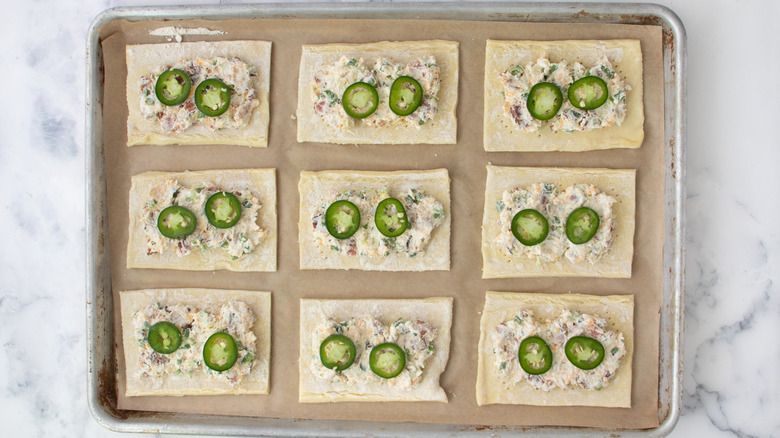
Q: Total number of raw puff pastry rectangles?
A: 9